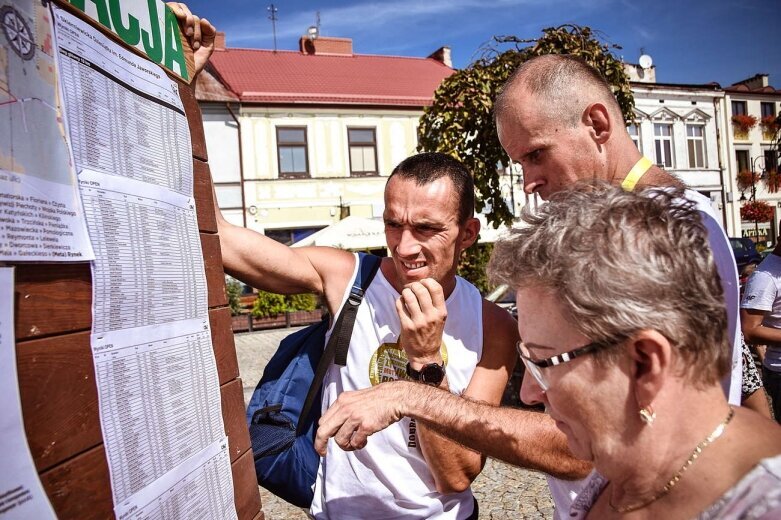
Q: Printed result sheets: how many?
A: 4